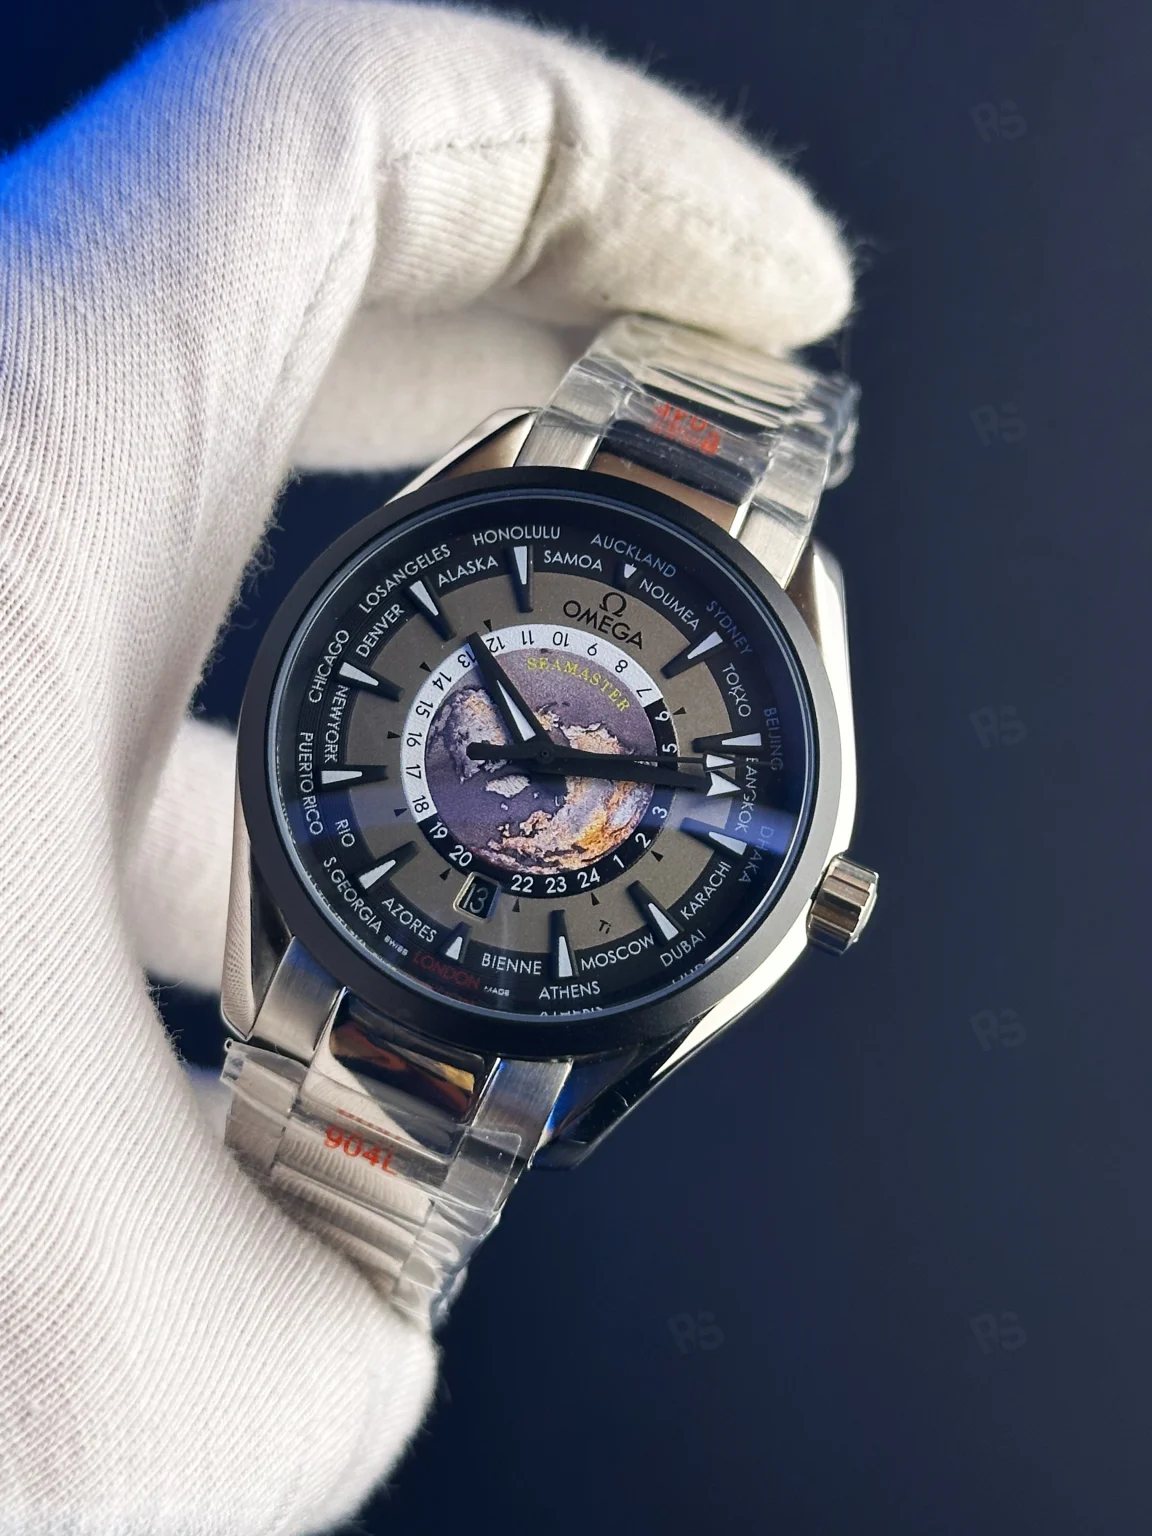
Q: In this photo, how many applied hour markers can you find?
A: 12